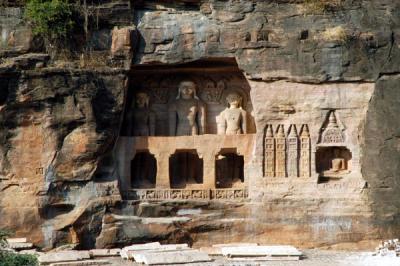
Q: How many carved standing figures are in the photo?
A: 3